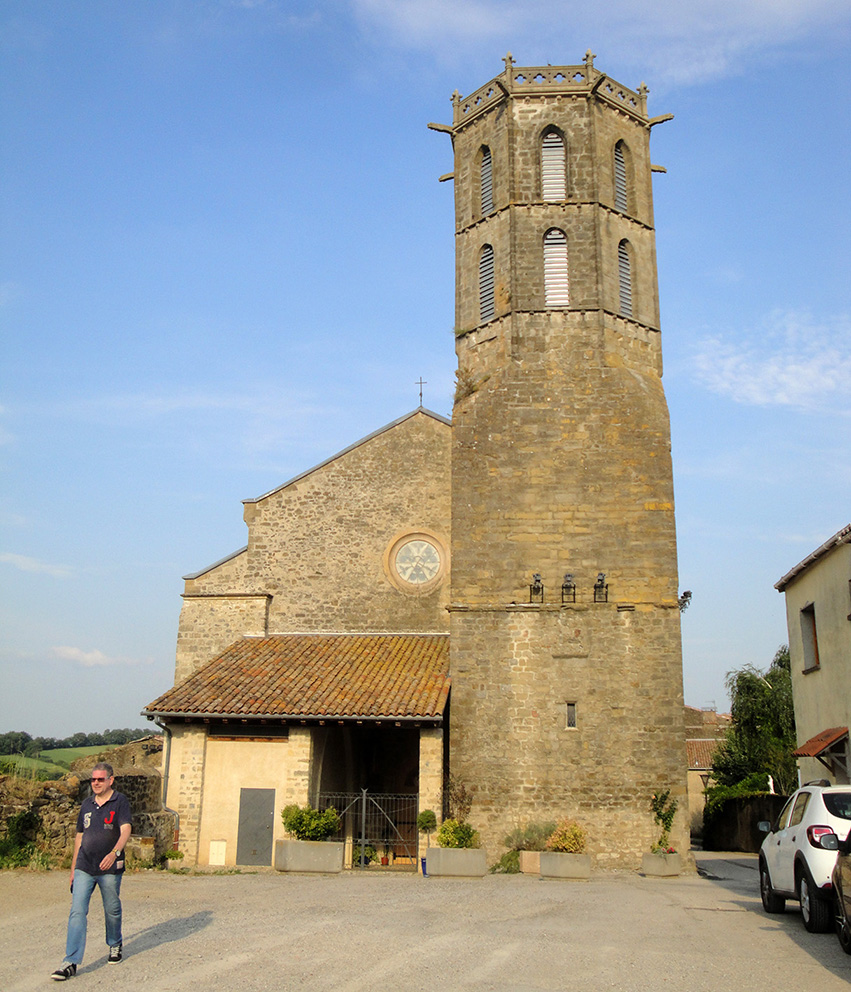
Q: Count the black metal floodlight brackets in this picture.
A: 3